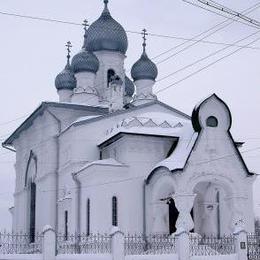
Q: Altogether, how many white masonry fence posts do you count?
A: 4